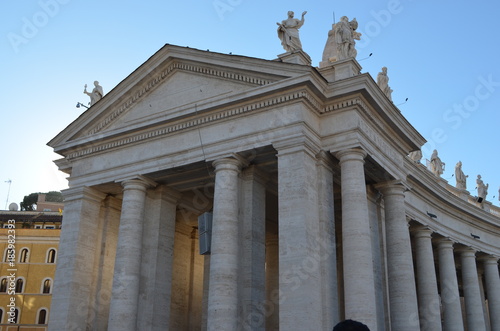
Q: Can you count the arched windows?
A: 9